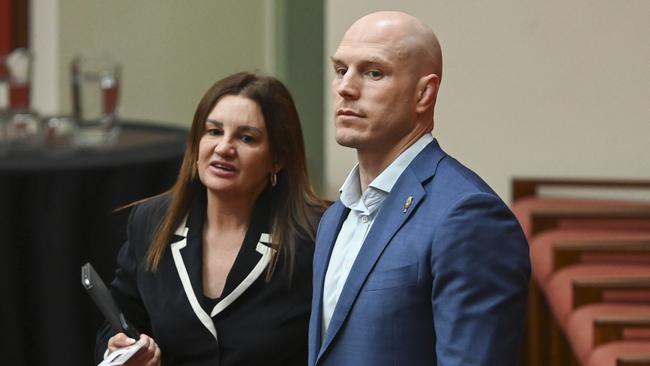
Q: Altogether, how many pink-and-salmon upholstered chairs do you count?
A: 5